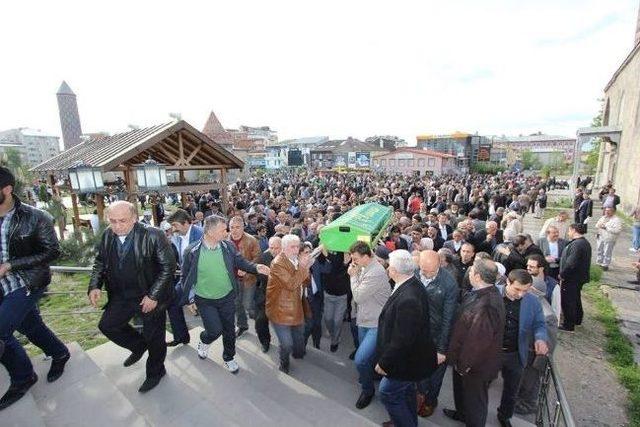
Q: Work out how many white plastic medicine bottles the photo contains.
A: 0